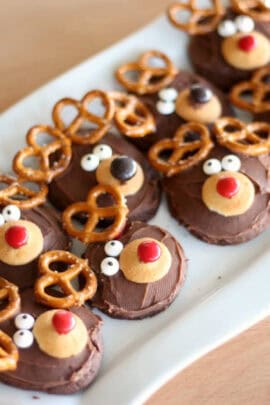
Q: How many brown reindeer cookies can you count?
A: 7